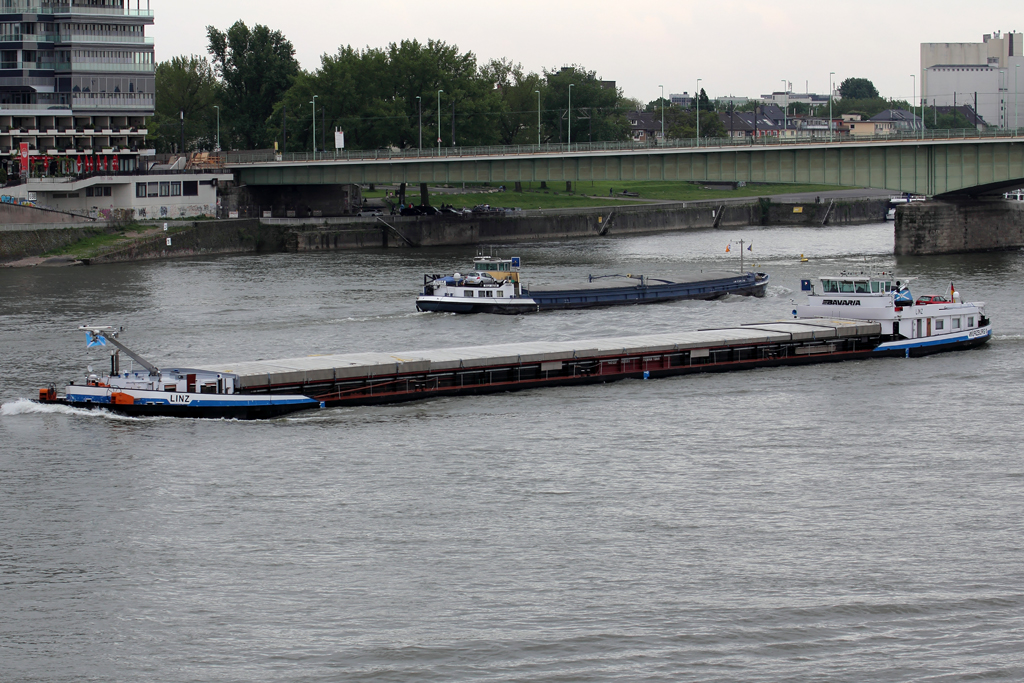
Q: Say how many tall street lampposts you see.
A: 14